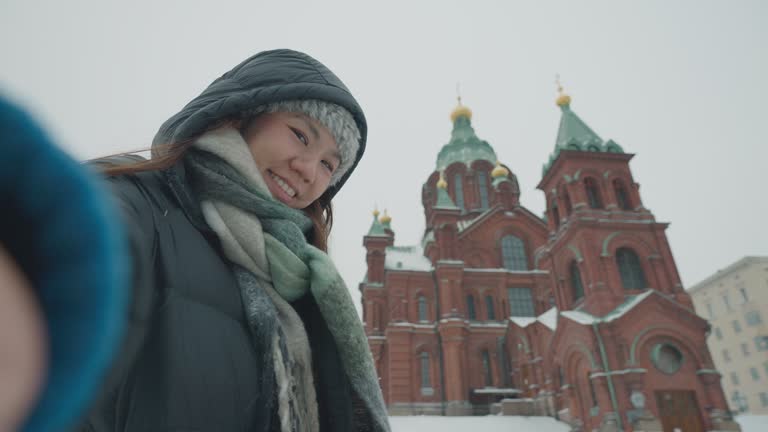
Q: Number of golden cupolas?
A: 6